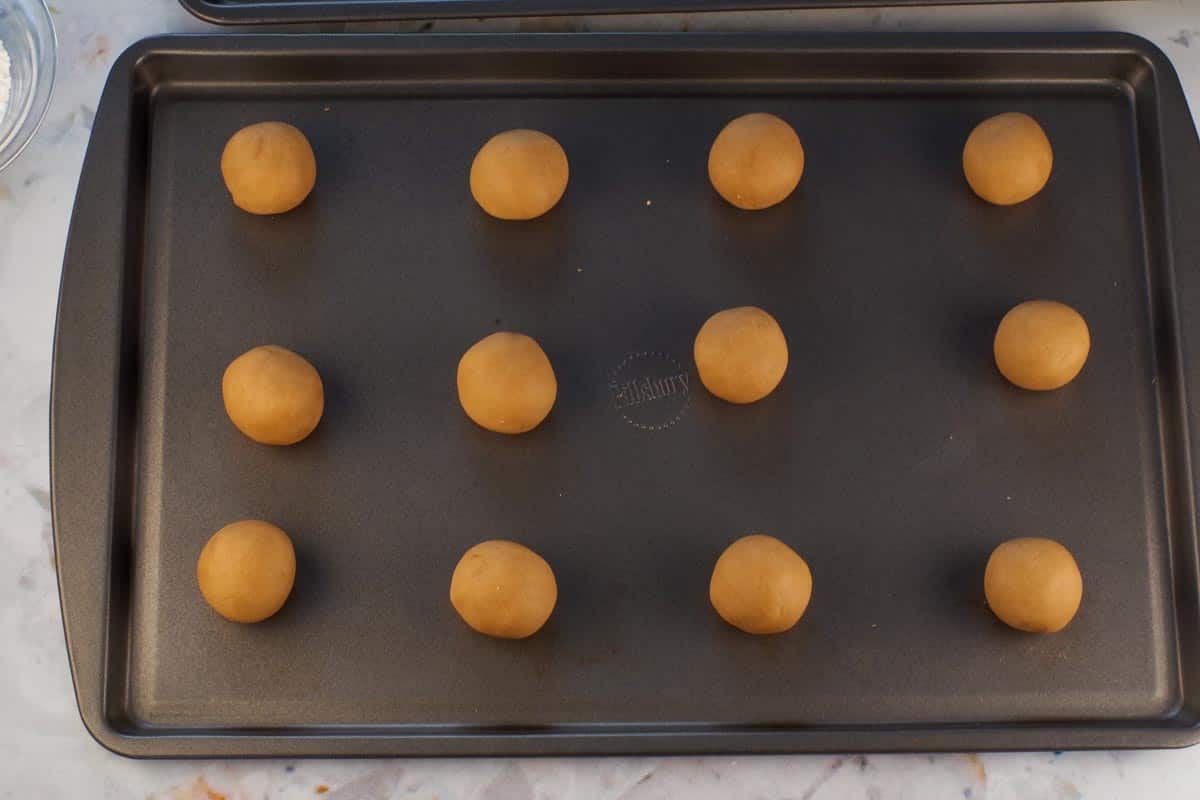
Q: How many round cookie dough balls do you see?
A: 12